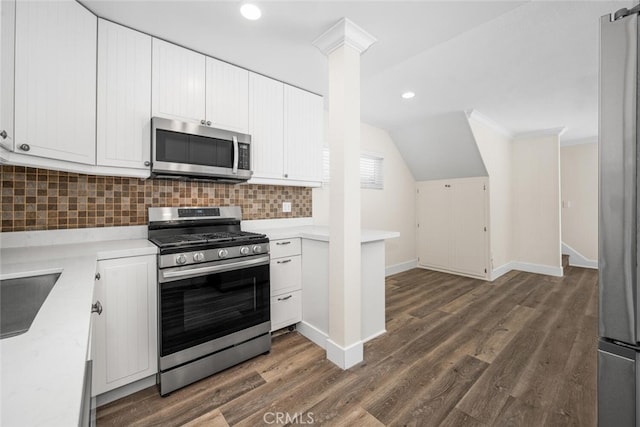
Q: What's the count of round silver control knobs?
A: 5